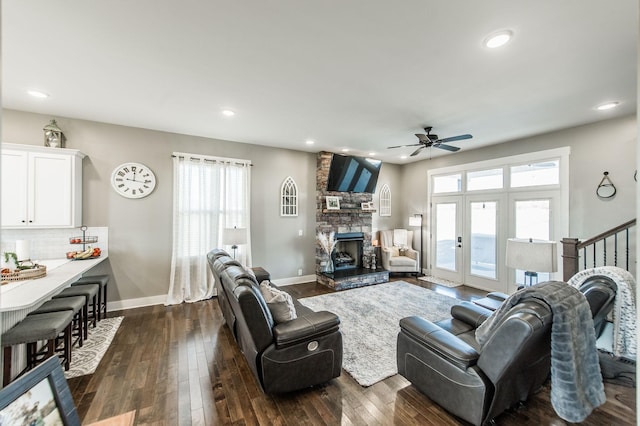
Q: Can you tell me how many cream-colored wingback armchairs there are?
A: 1